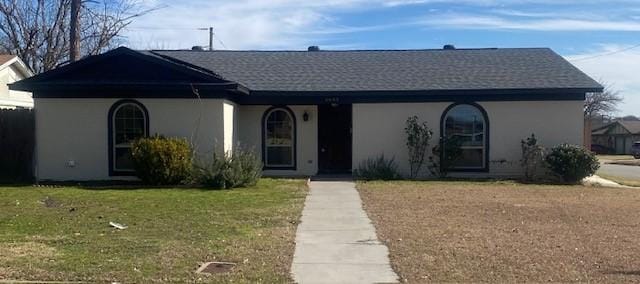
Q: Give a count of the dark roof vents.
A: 3